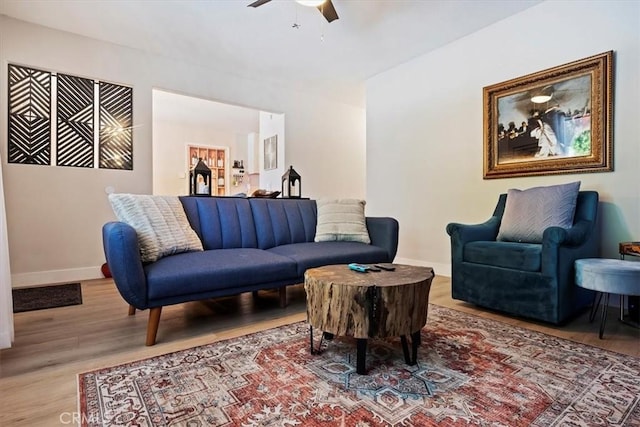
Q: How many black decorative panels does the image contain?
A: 3